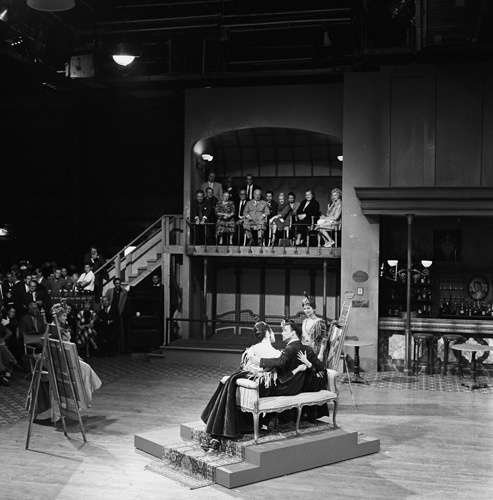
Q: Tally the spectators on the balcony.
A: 13